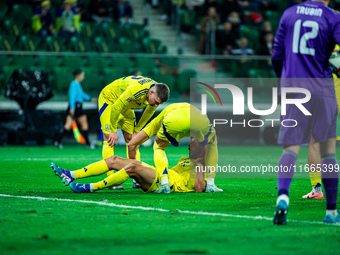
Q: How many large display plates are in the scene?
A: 0